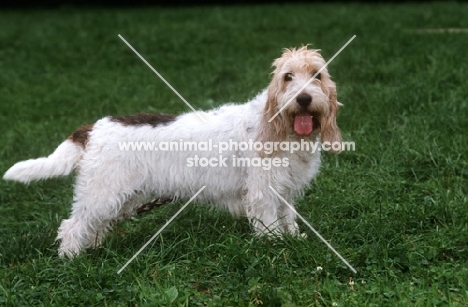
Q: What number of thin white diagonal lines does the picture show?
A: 4